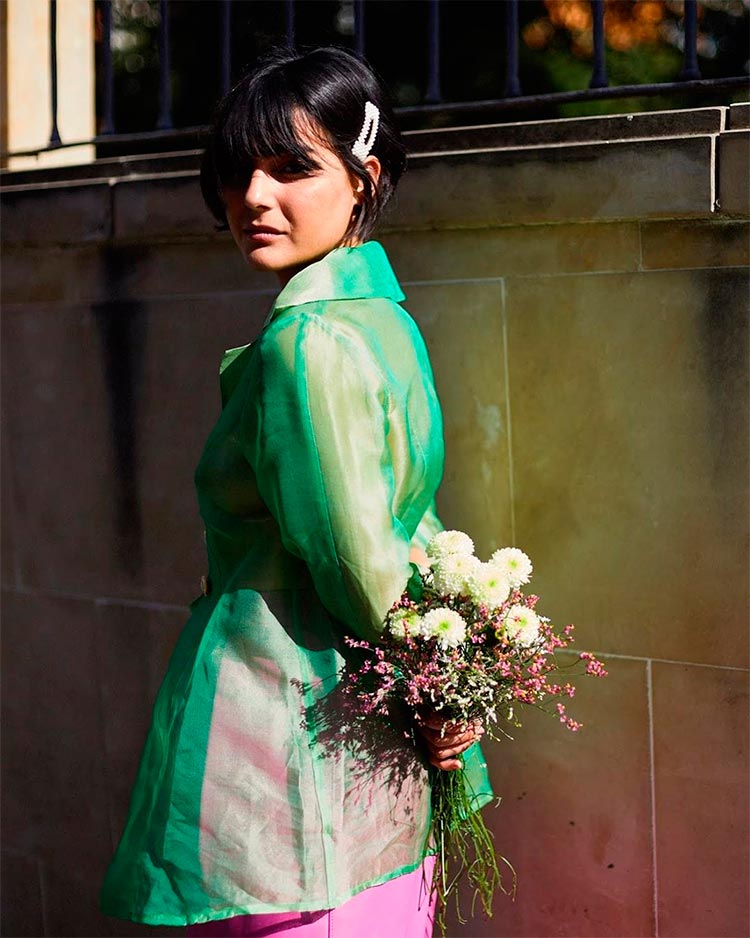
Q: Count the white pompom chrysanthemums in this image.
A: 7